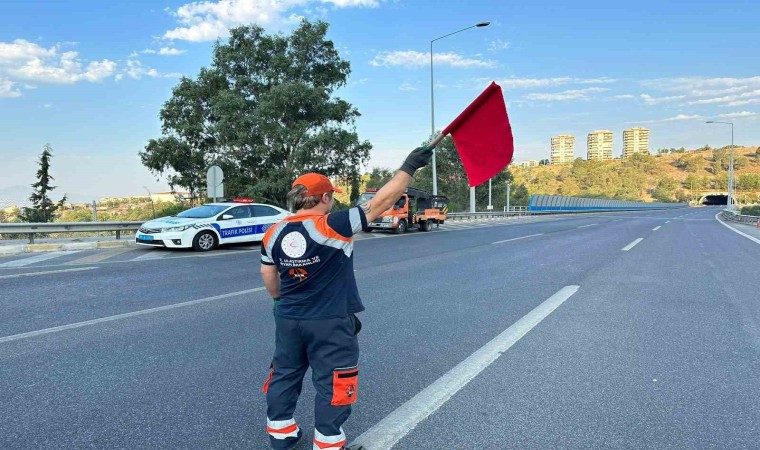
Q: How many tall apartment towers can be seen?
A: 3